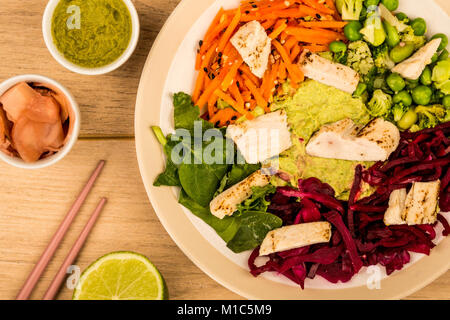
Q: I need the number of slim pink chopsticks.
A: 2